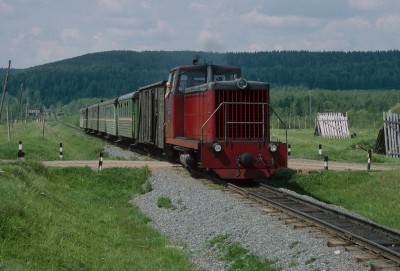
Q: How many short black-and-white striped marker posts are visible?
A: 7